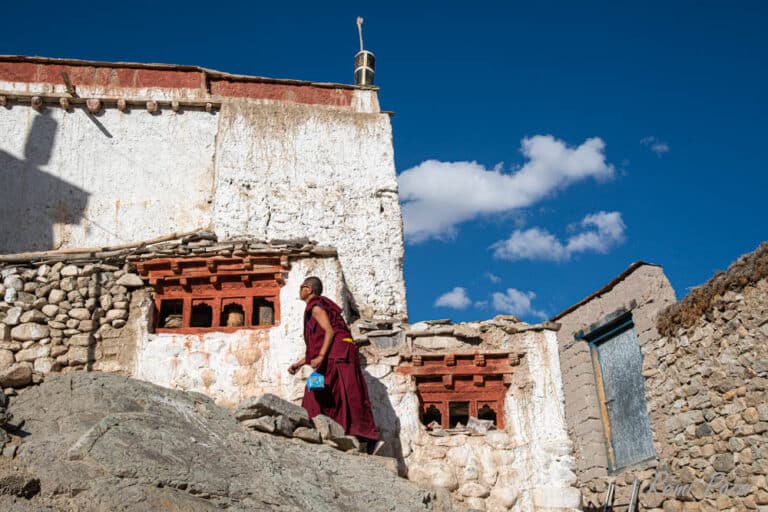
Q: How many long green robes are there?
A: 0